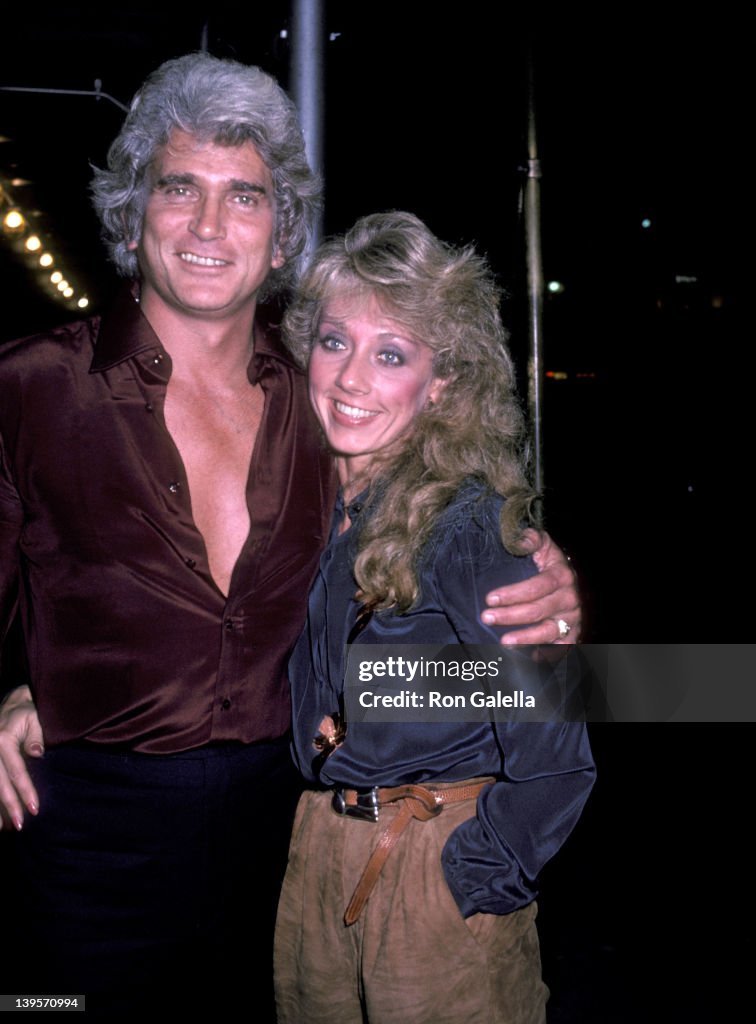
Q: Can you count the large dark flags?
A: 0